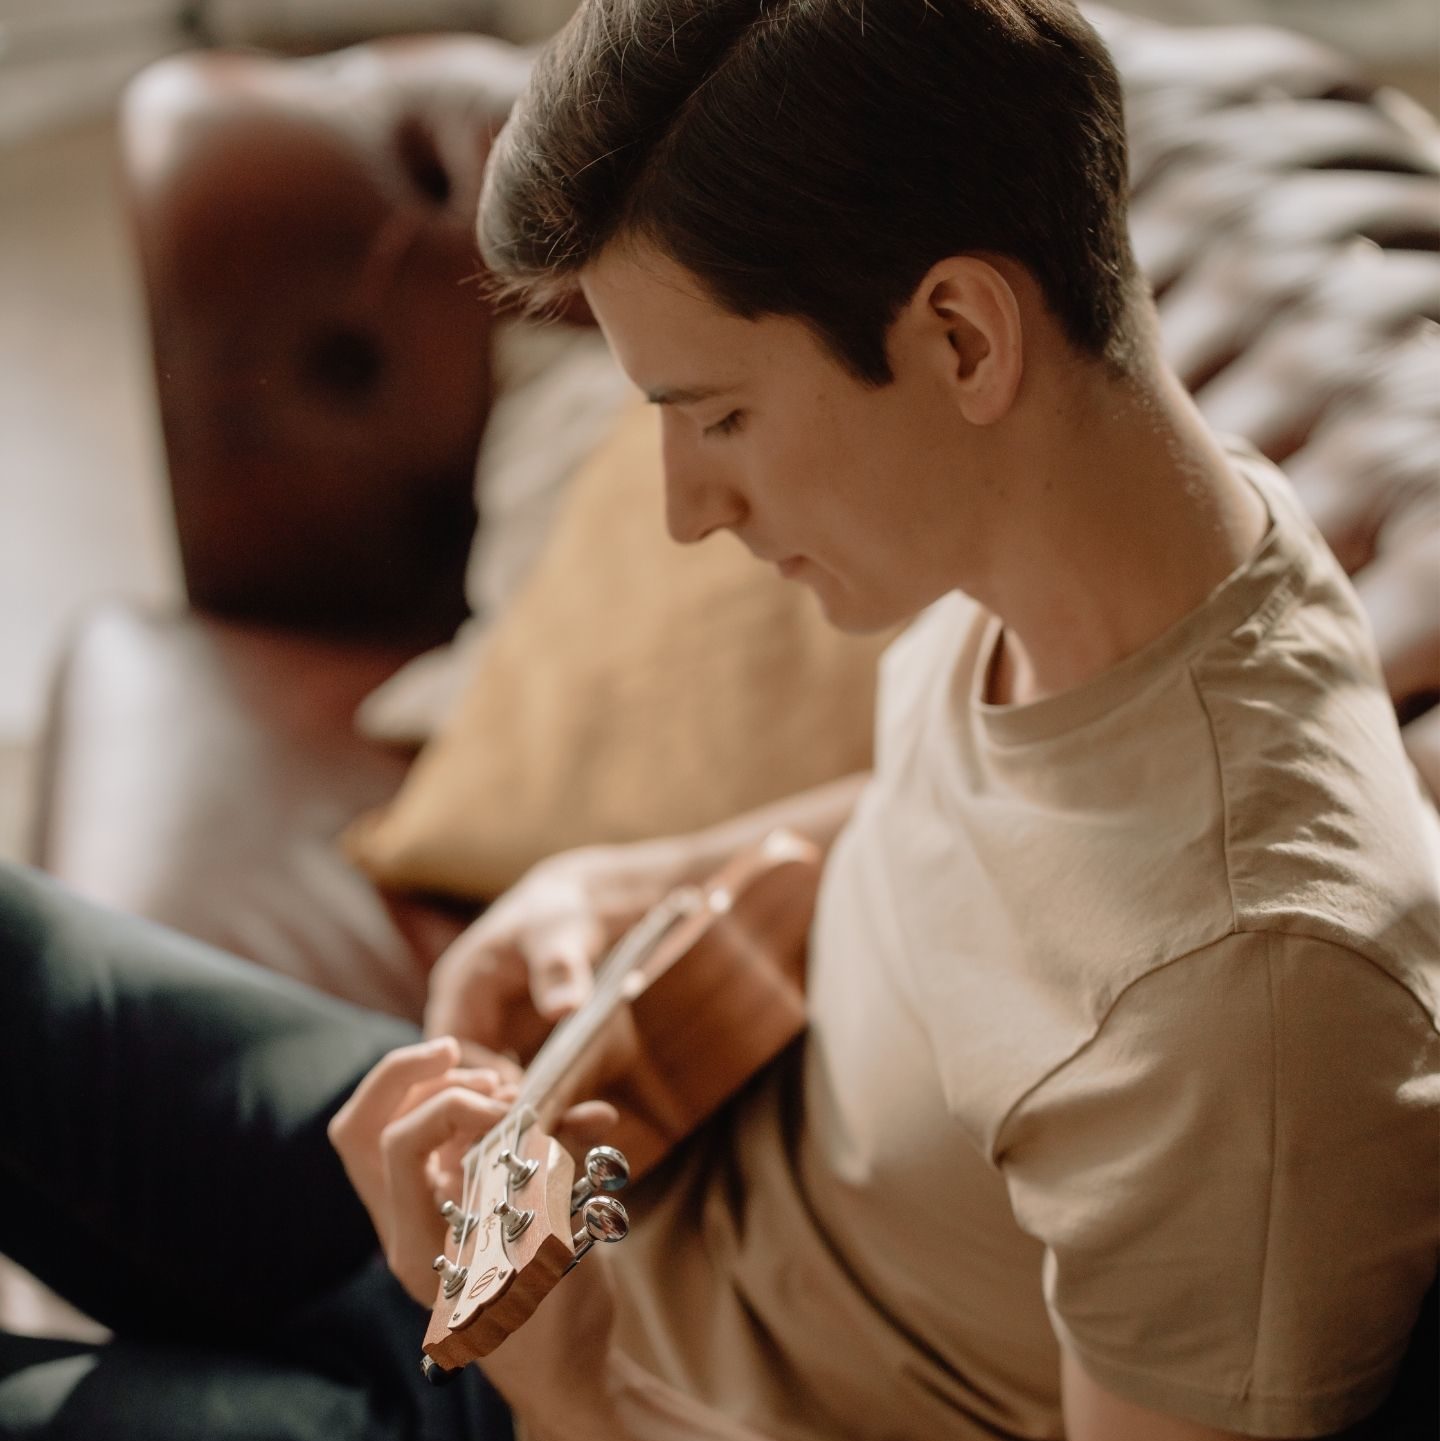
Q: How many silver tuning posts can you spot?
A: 4